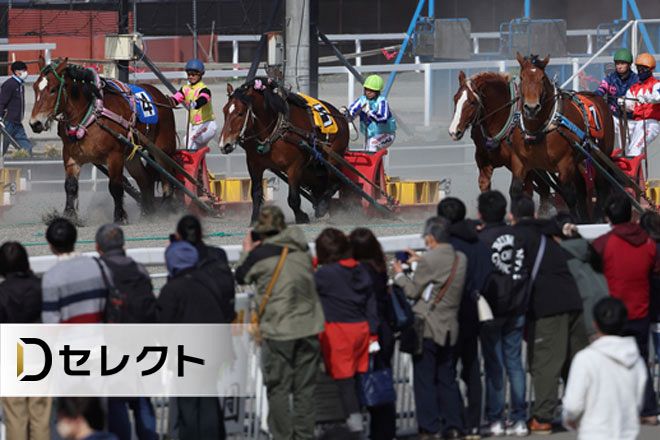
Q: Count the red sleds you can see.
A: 3